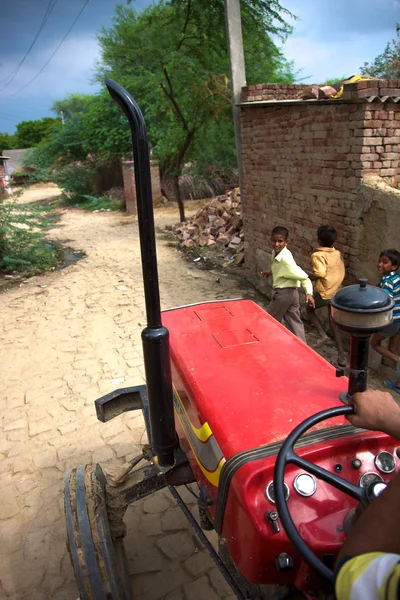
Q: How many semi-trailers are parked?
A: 0